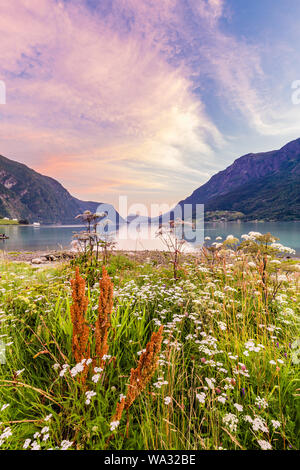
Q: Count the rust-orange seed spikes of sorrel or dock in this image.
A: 3